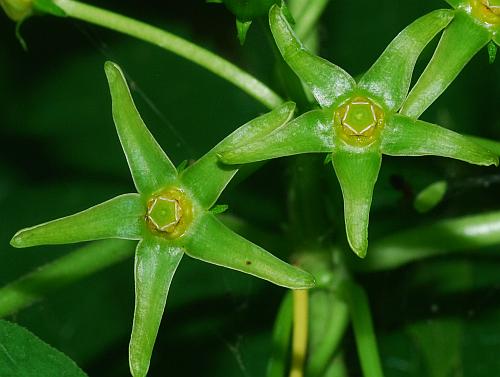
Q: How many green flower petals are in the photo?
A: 11